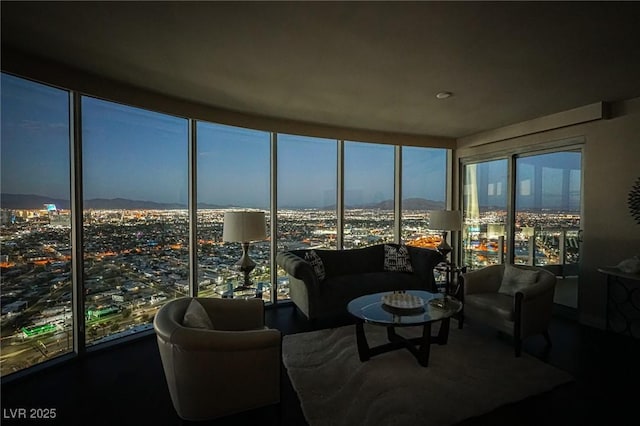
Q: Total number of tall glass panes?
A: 8